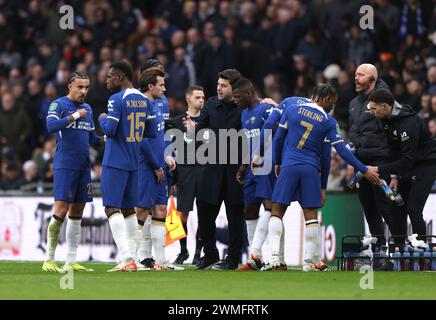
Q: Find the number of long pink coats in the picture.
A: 0